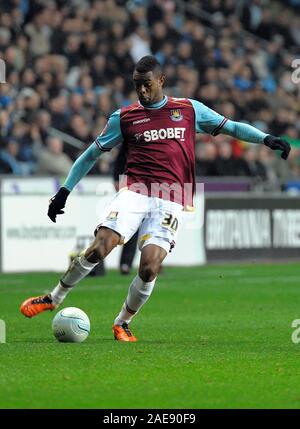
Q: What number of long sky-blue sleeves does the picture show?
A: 2